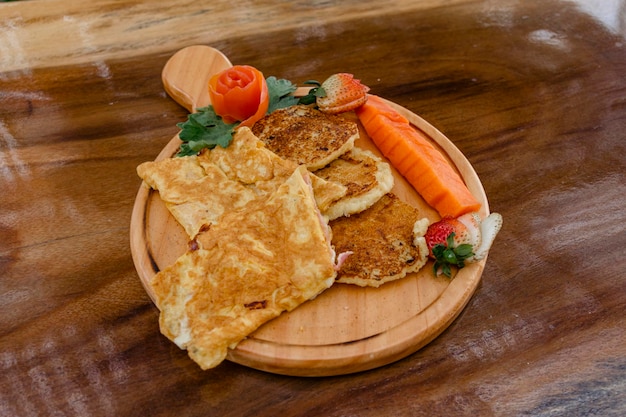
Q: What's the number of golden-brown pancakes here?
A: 3